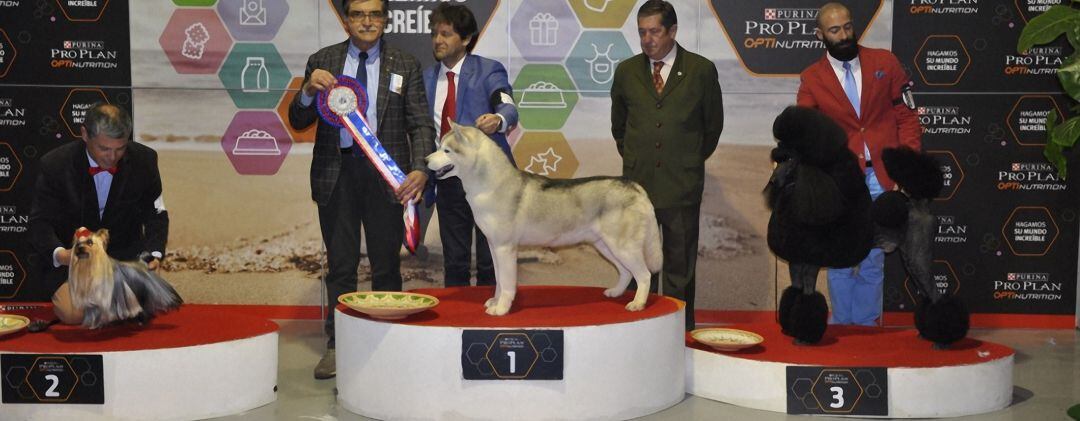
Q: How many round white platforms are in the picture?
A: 3